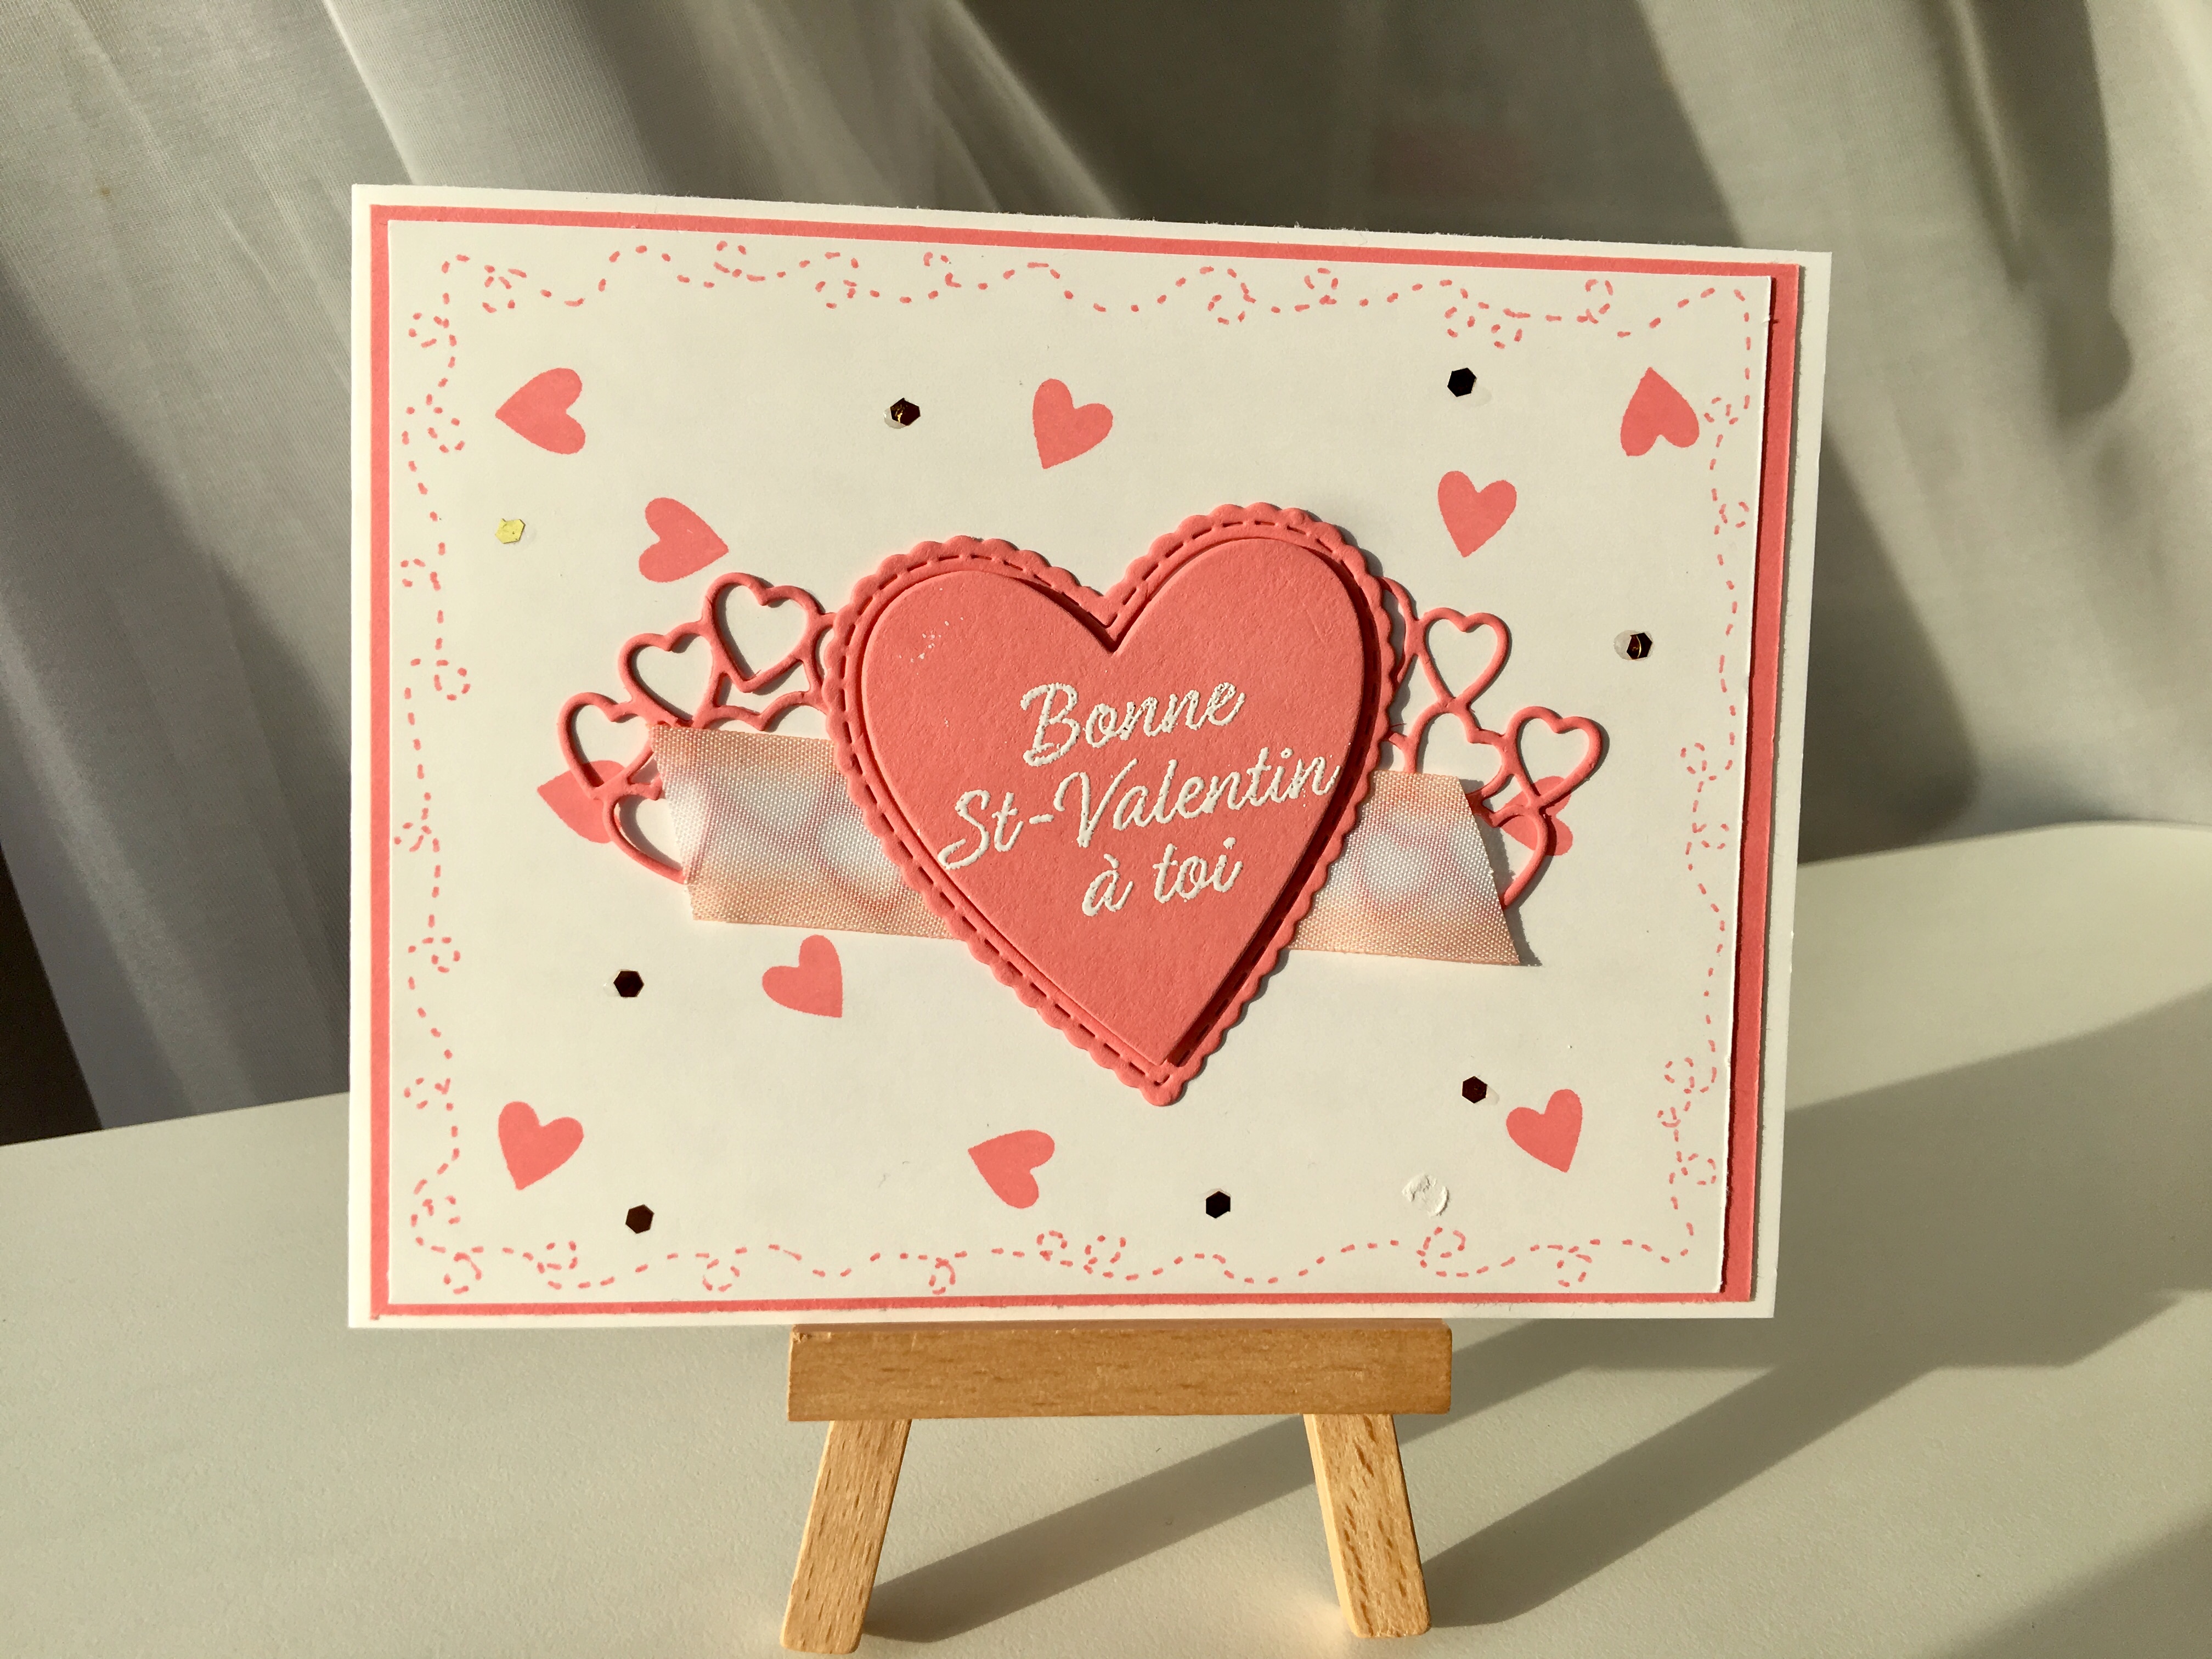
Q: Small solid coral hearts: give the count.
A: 11